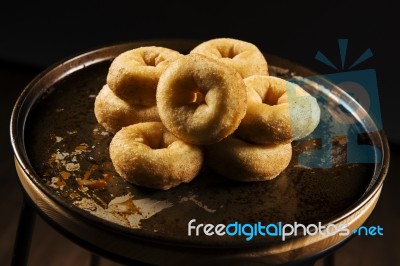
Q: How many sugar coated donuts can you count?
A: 7